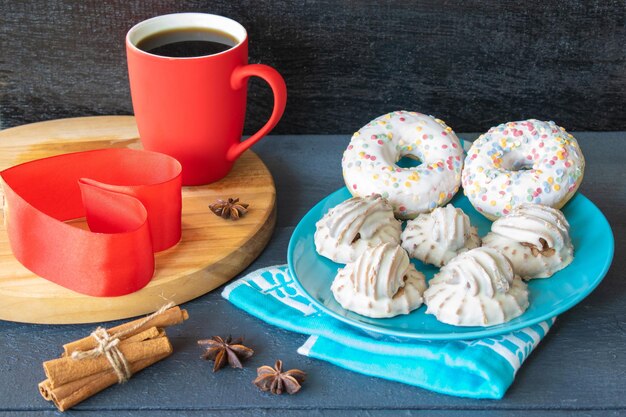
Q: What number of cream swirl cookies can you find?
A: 5